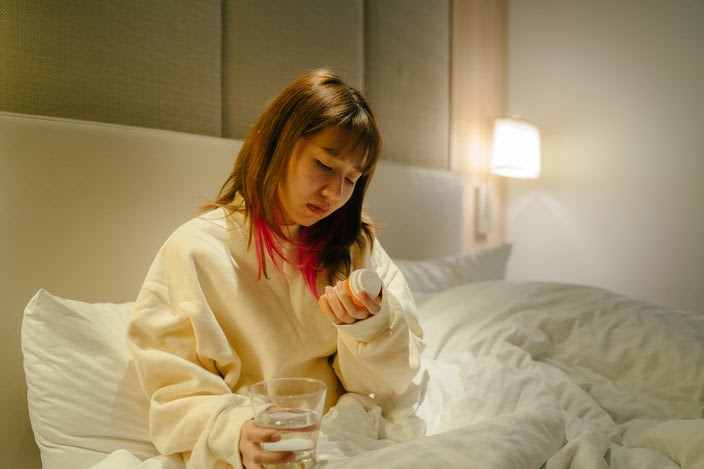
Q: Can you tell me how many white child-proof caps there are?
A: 1